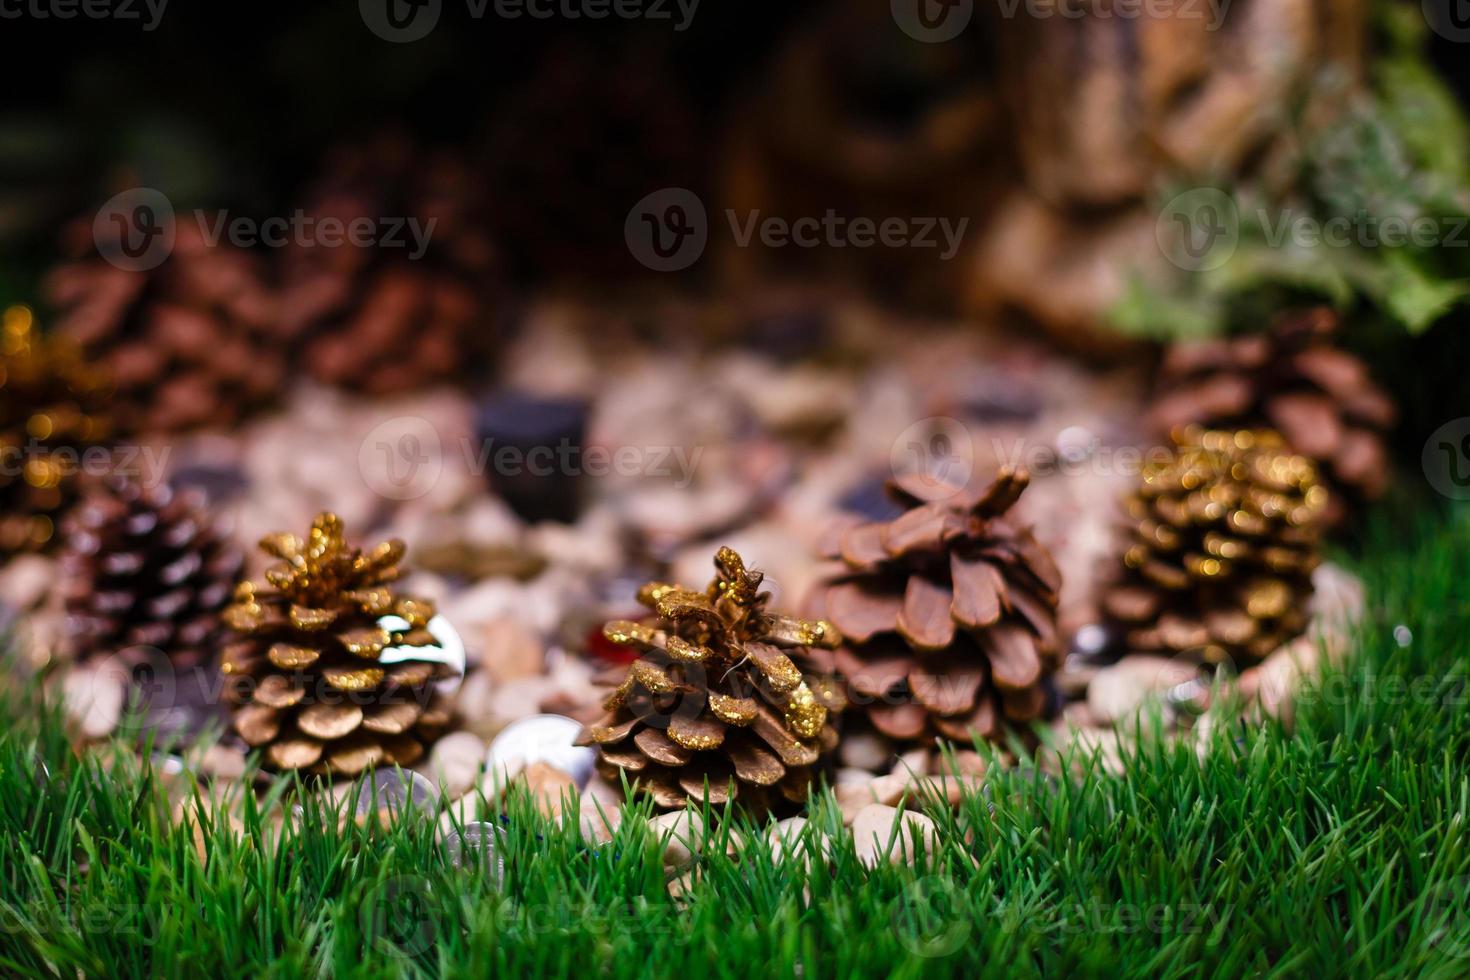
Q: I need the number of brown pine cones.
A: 5